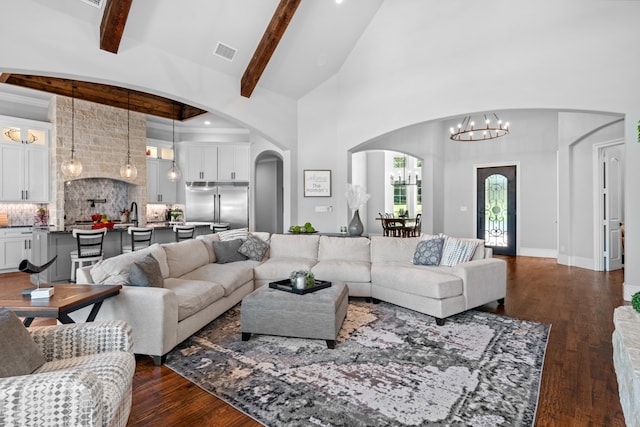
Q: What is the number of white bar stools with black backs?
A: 4